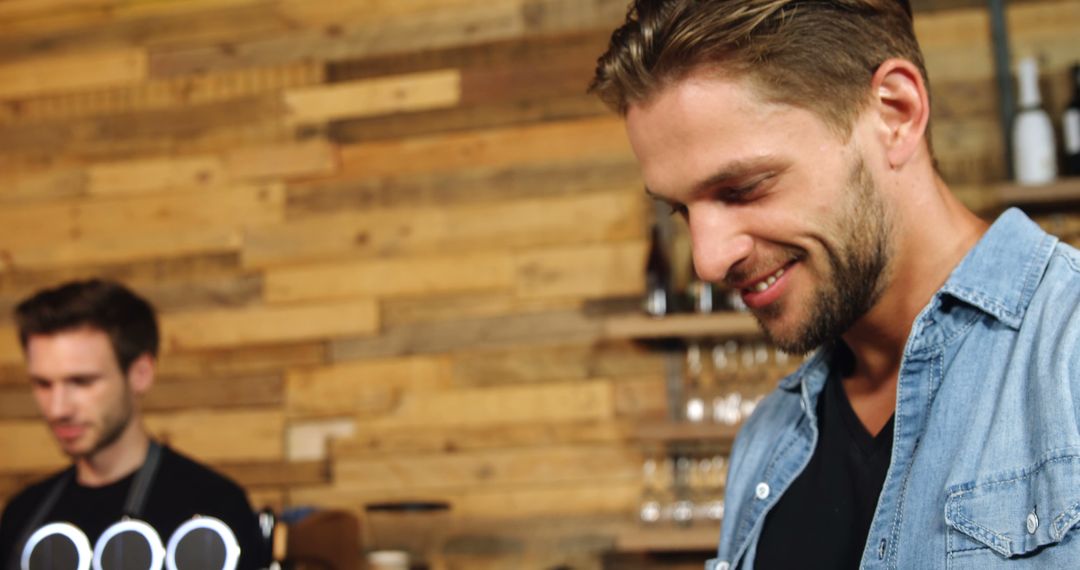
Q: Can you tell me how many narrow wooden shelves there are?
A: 4